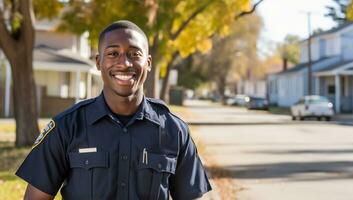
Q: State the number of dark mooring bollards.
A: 0